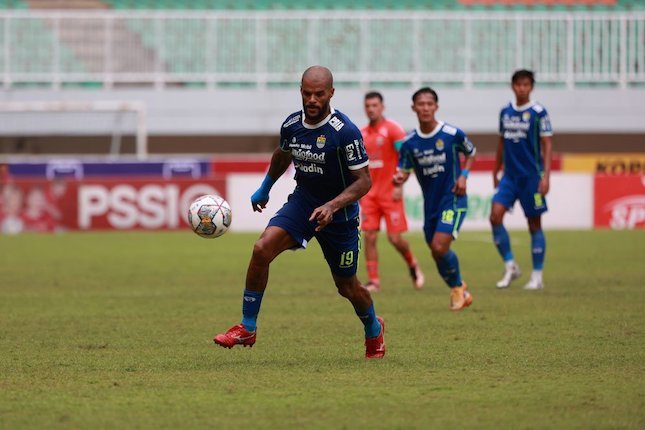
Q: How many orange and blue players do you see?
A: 4